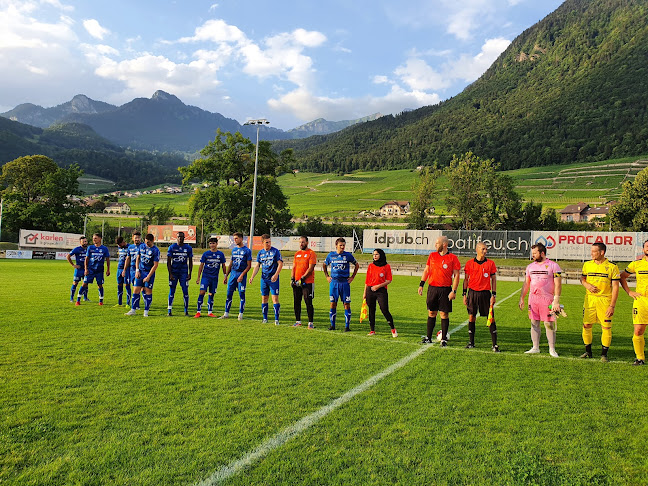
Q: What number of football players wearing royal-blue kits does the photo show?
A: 10